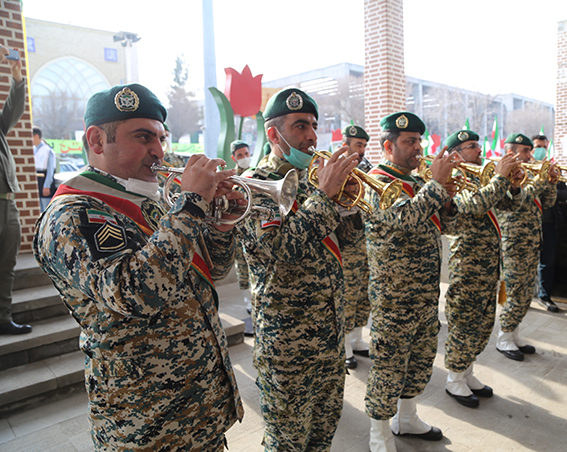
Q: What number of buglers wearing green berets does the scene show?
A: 5